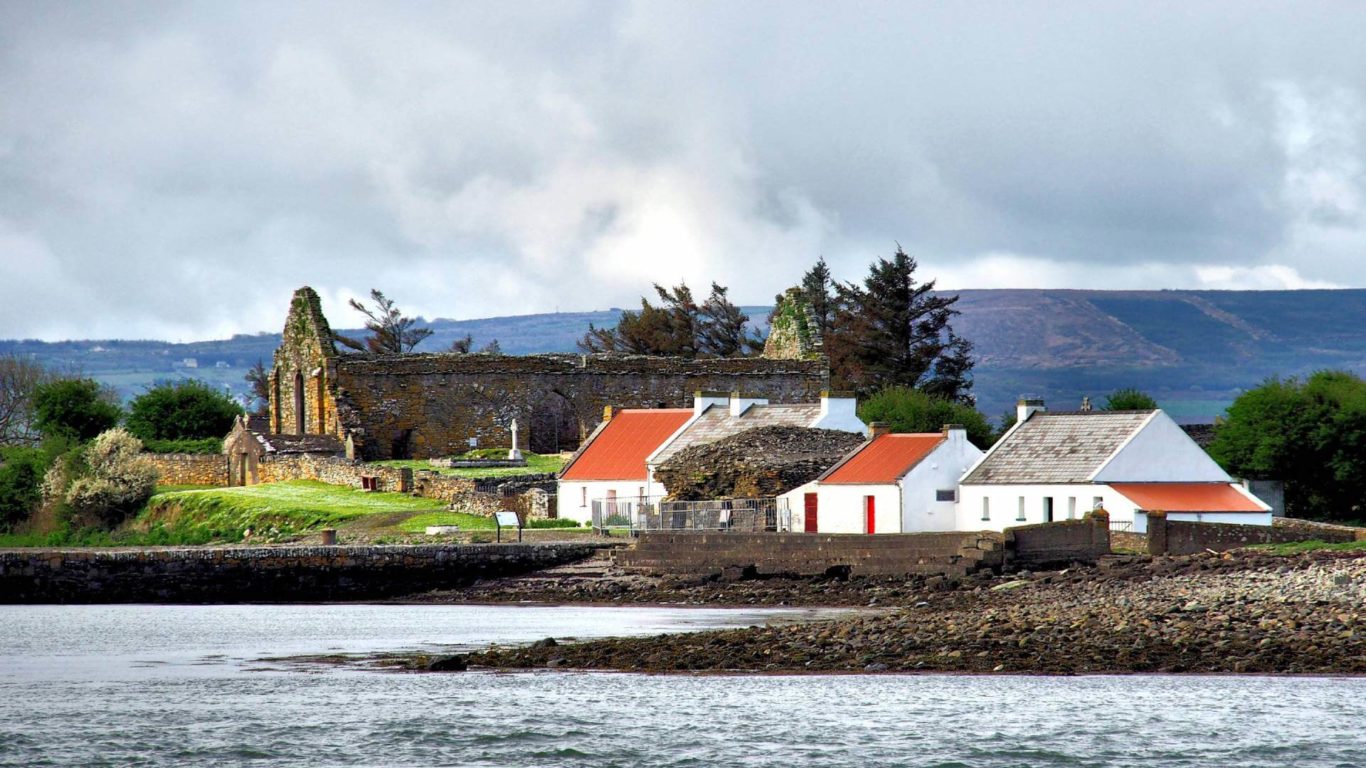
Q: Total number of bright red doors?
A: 2